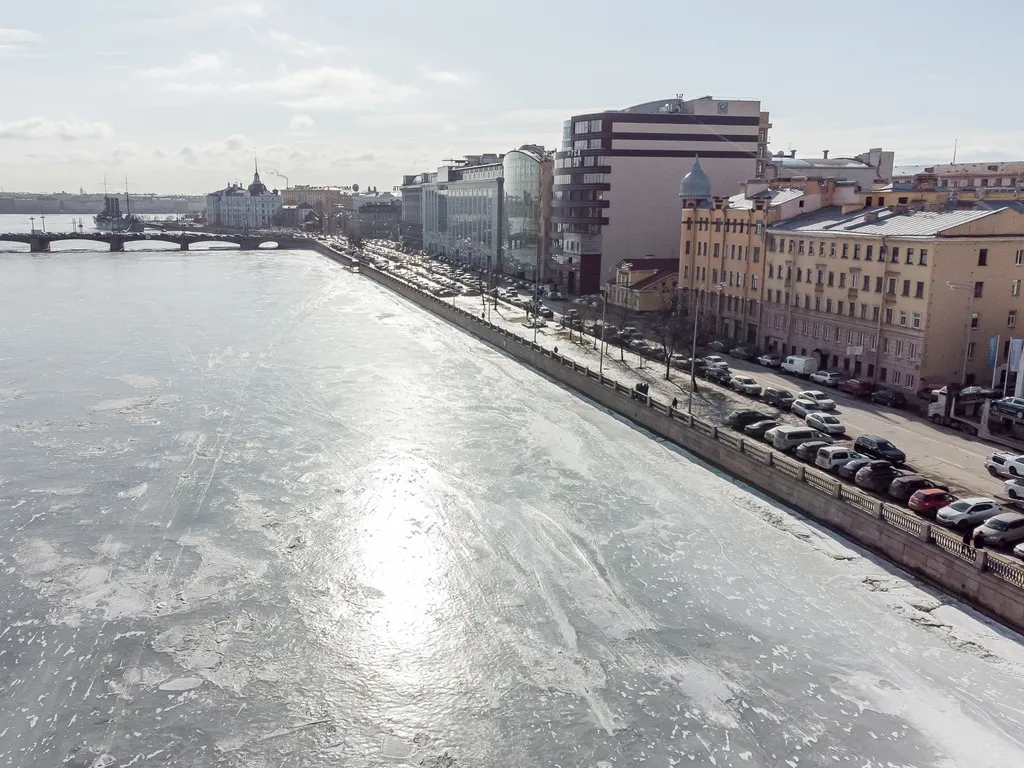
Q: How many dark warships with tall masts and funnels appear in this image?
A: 1